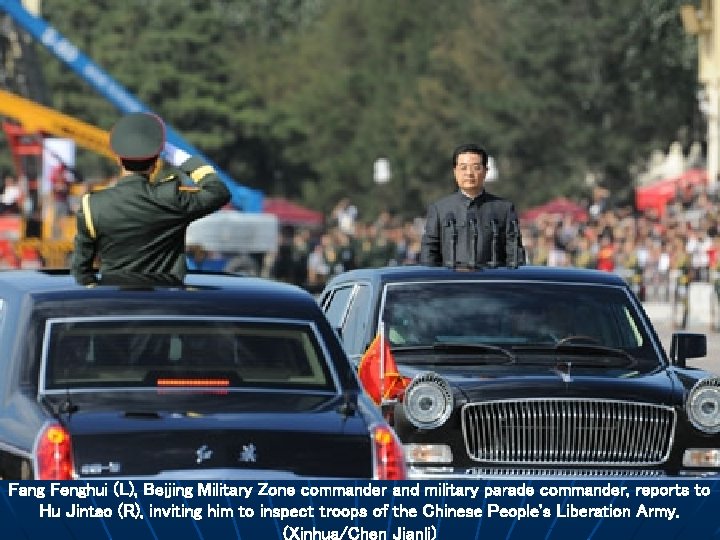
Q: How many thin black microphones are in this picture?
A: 4